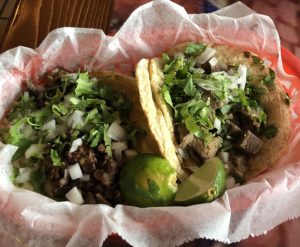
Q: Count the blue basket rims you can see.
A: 0